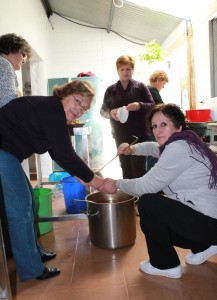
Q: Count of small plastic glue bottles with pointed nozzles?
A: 0